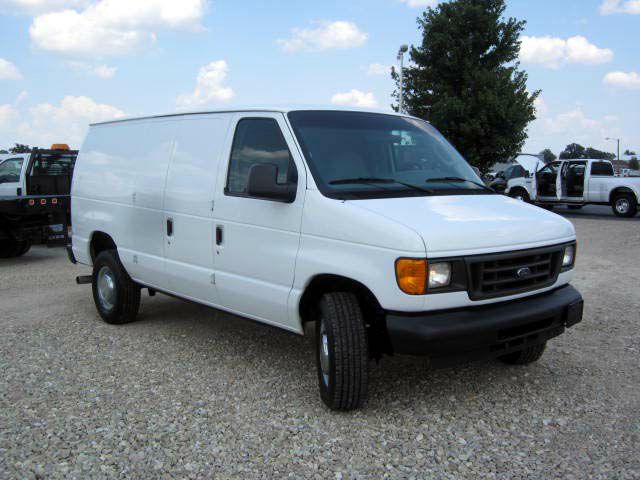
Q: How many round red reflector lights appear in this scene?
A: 3